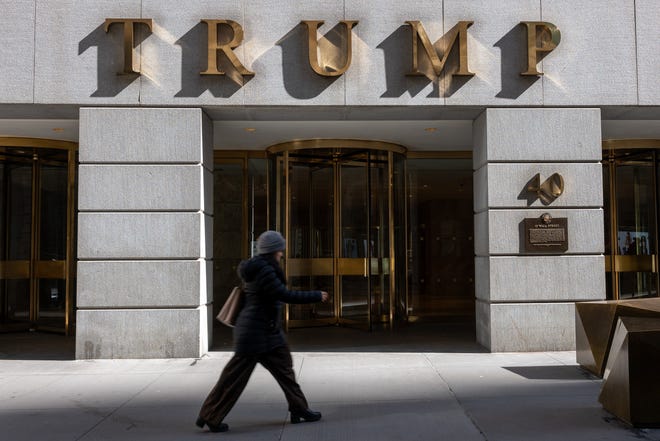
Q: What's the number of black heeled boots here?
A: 2